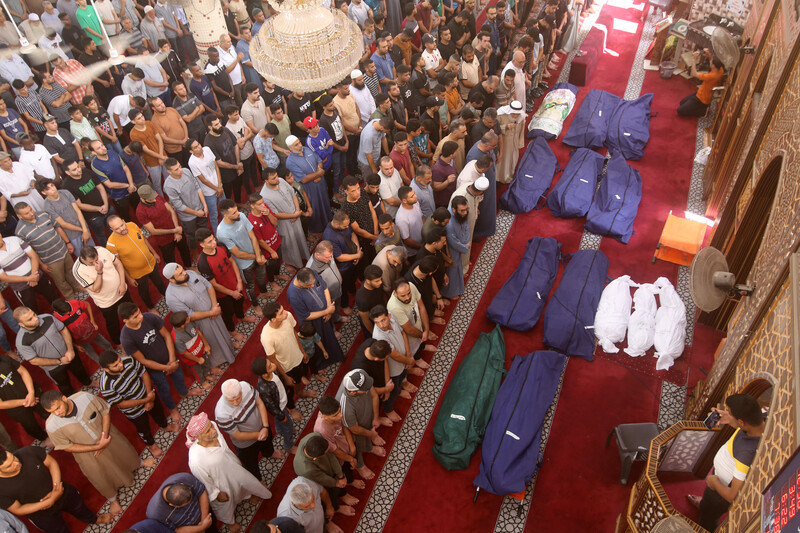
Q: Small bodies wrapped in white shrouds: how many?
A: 3